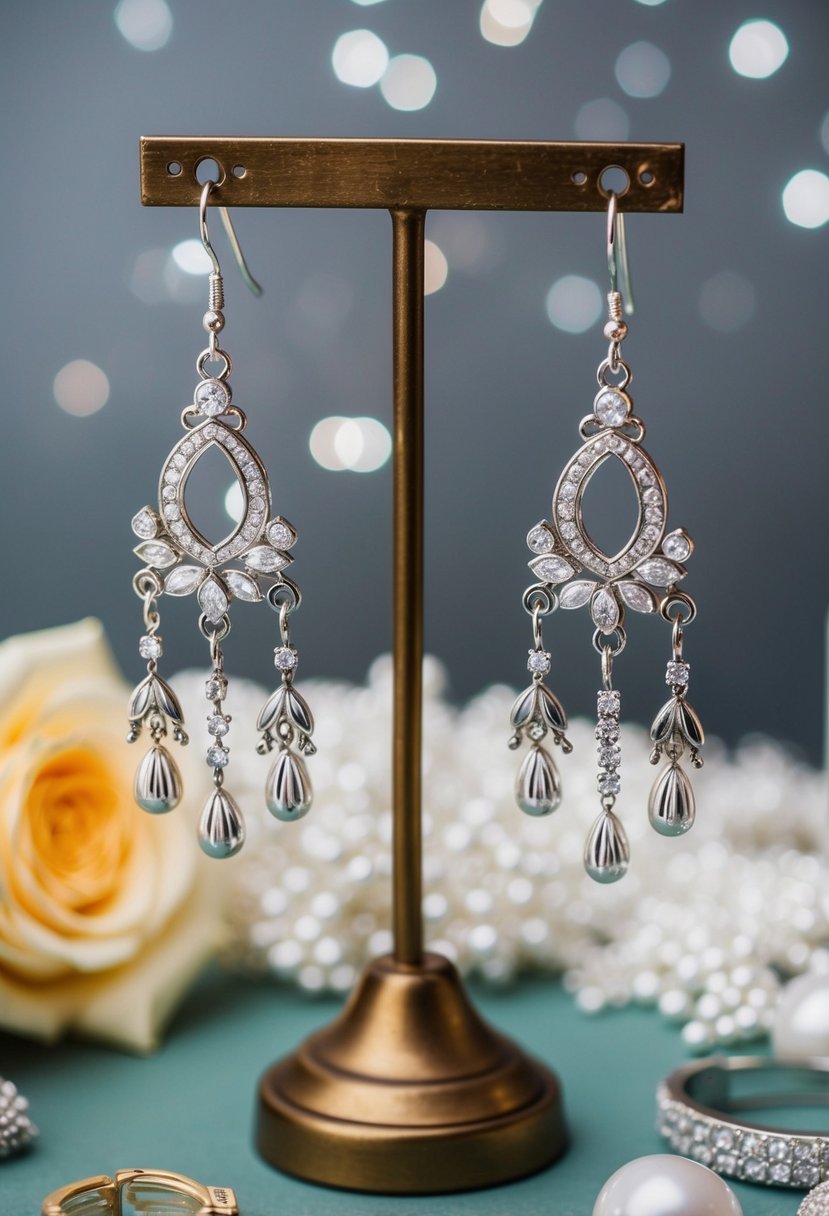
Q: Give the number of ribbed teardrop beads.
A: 6